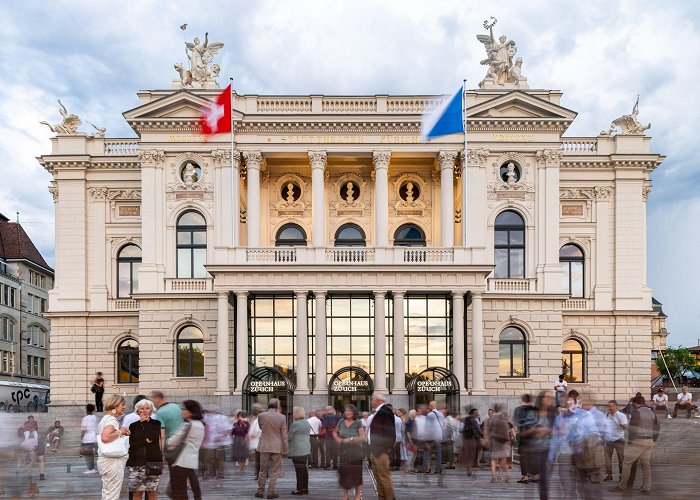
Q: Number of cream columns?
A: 12